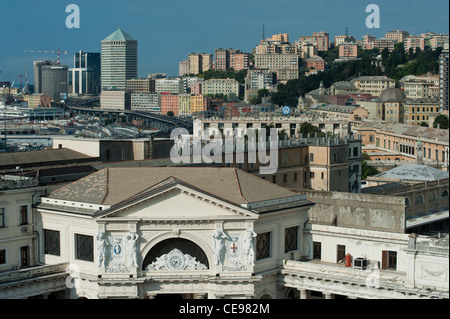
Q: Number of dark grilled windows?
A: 4